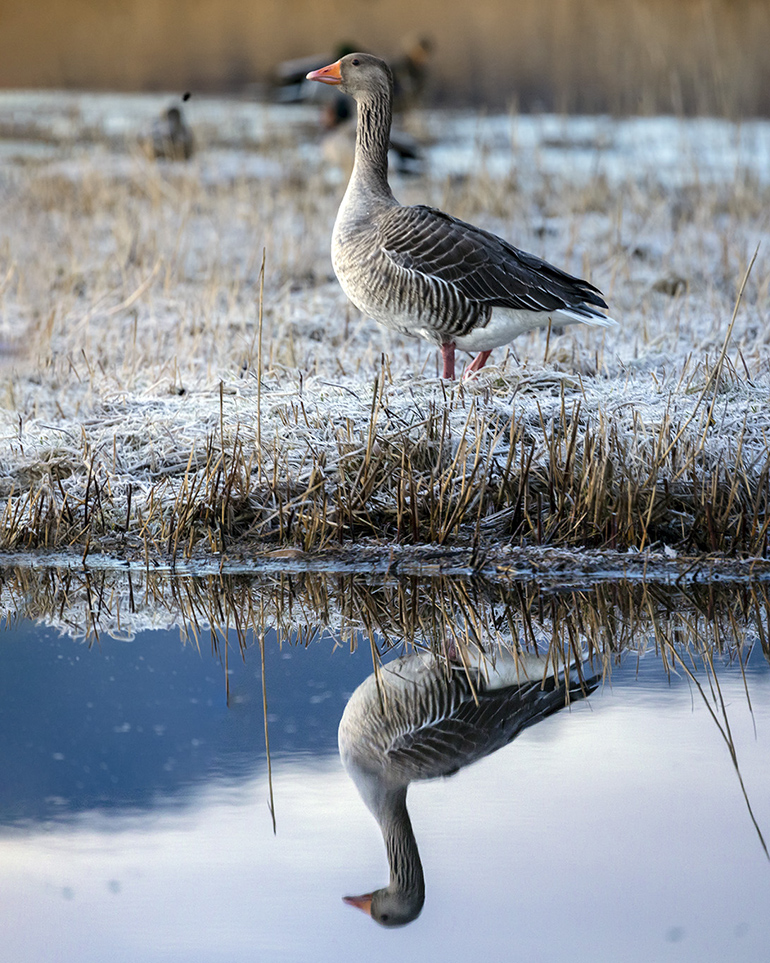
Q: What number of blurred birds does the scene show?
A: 4